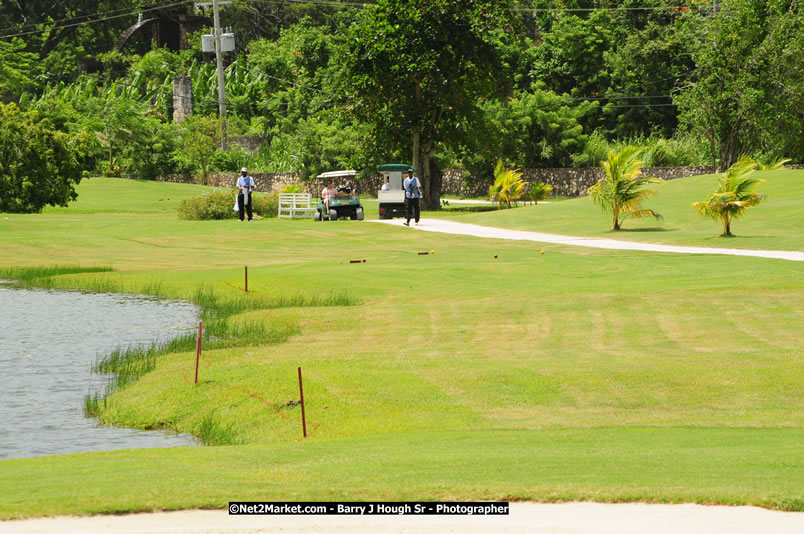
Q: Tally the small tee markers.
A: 4